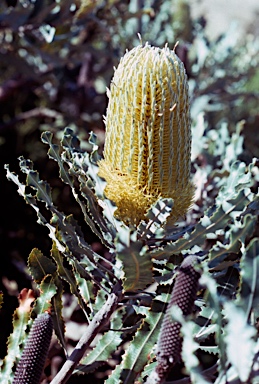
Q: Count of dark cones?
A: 2